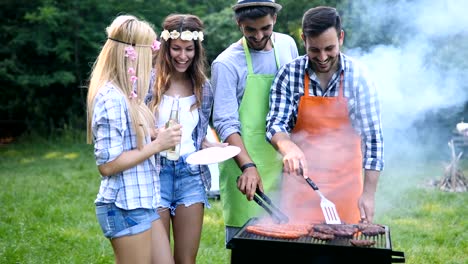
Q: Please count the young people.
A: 4